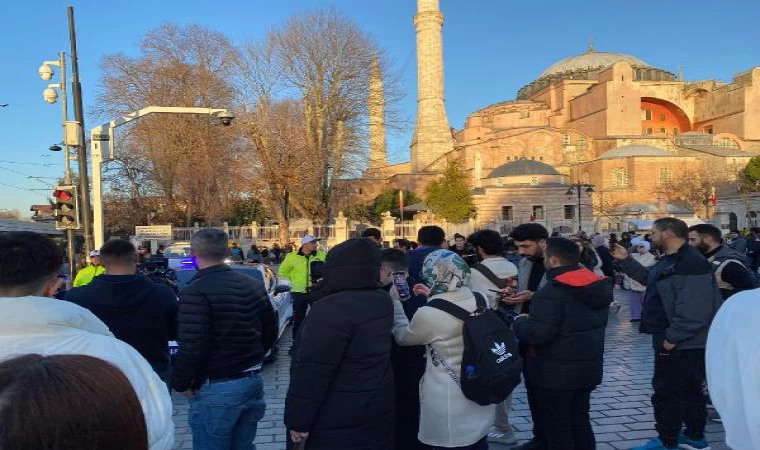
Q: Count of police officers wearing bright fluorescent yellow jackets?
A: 2